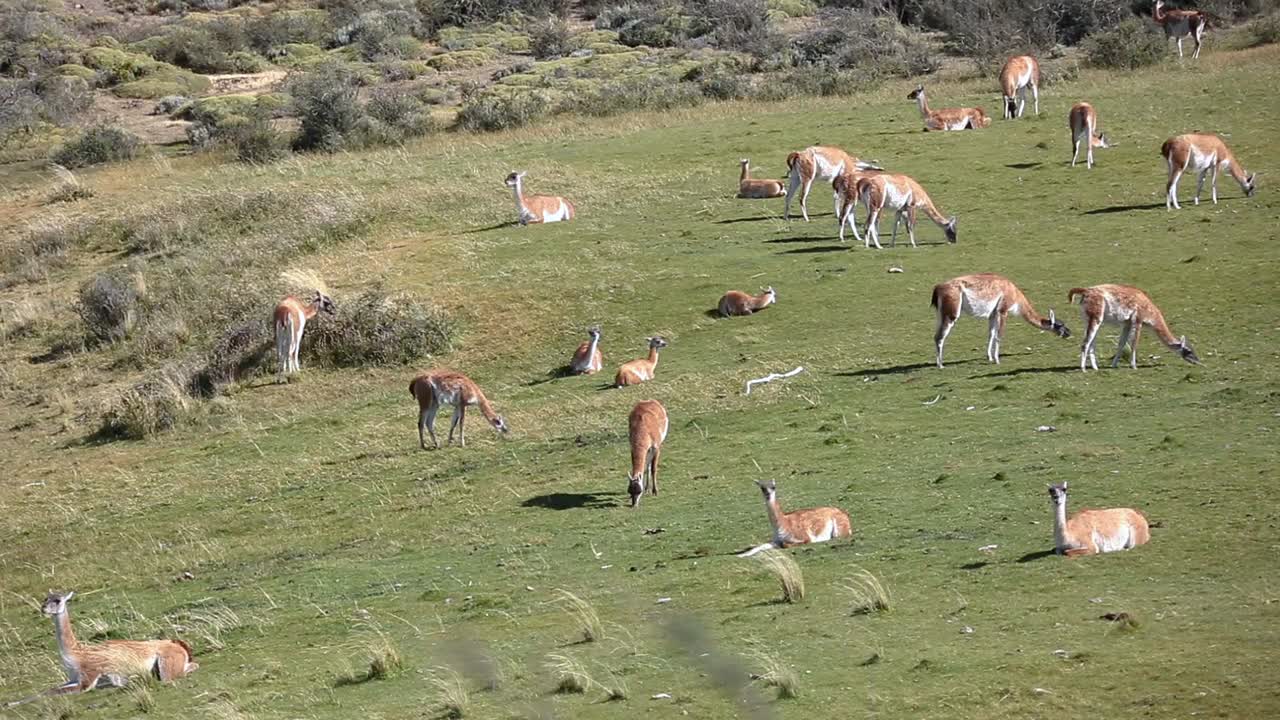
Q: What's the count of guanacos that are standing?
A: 12